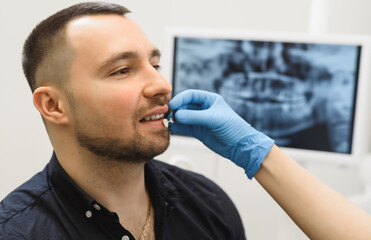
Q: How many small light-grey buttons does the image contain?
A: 3